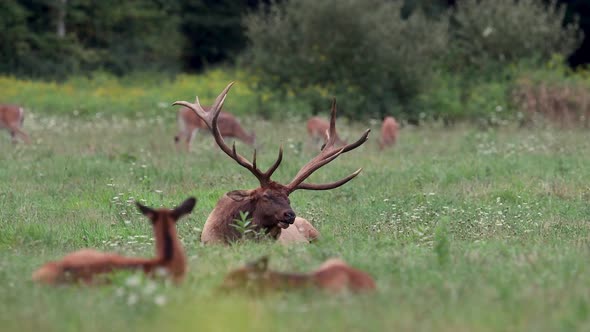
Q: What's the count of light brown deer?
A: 6